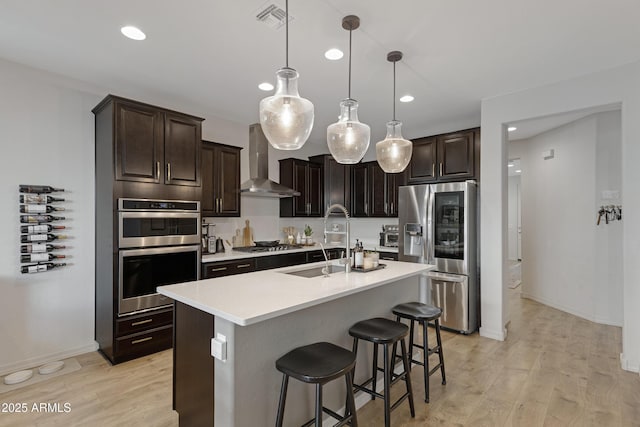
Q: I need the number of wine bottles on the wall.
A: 9